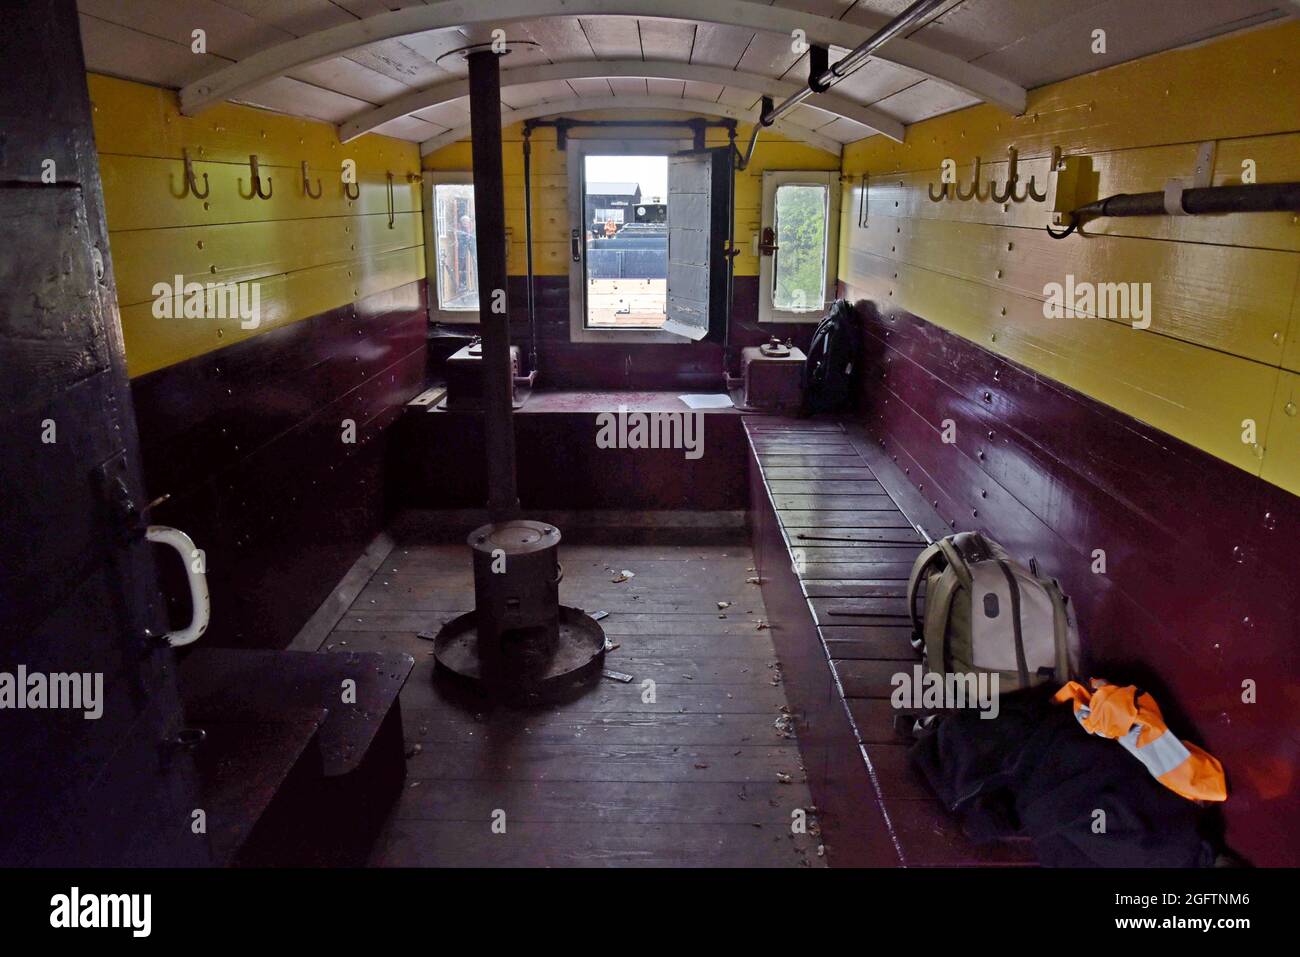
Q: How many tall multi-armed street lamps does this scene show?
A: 0